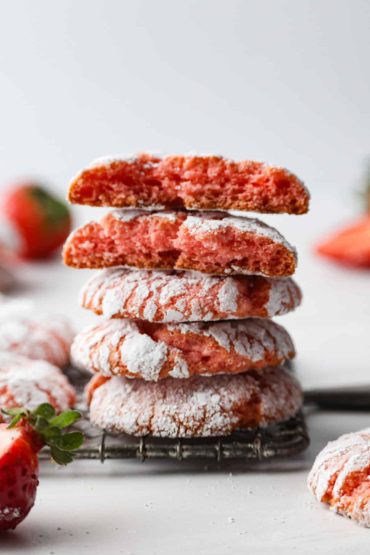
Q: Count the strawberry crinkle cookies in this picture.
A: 8